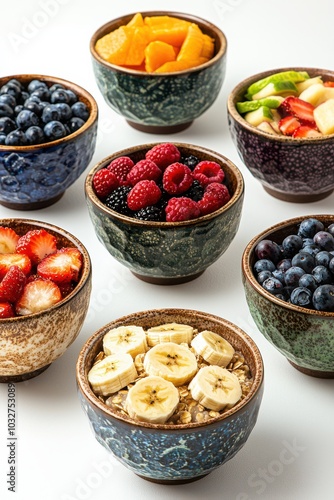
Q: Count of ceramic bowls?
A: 7